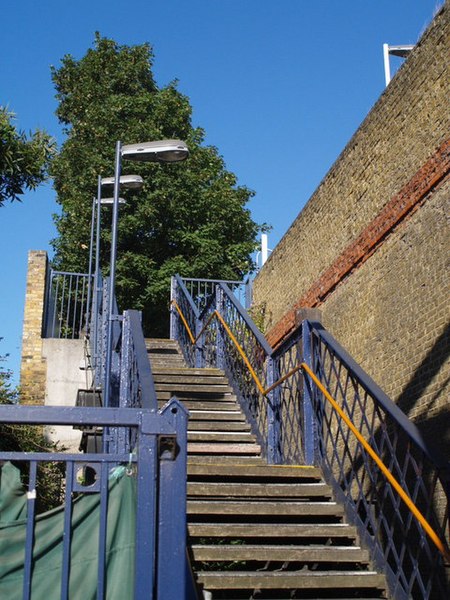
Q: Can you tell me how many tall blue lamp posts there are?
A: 3